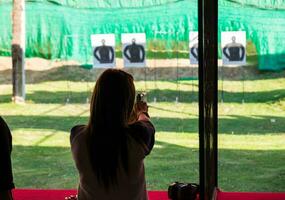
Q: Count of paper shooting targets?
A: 4